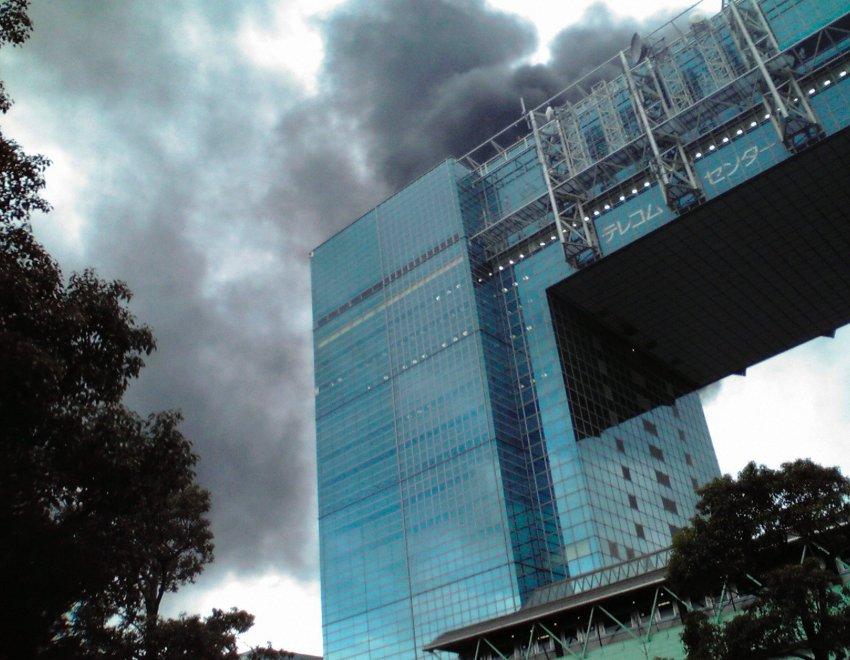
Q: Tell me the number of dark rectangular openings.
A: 15